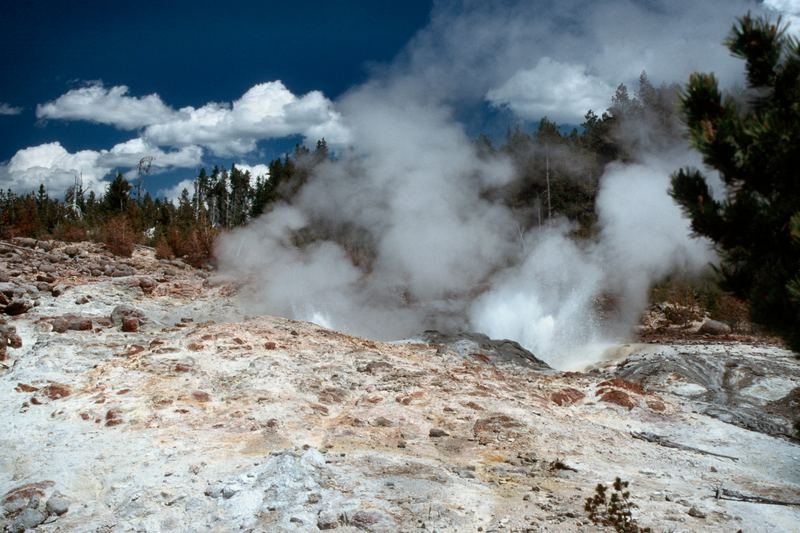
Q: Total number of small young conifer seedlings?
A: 1